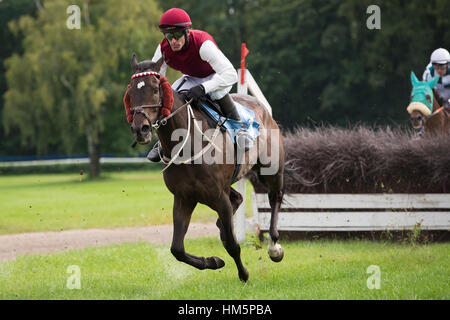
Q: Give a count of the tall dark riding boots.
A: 2